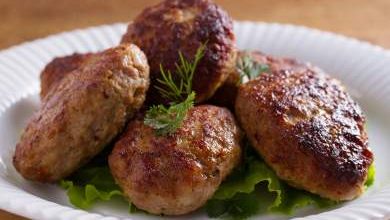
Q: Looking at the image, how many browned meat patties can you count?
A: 6